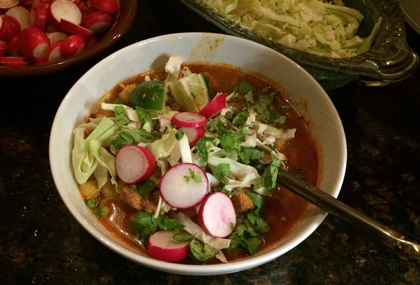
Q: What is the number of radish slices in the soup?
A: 7